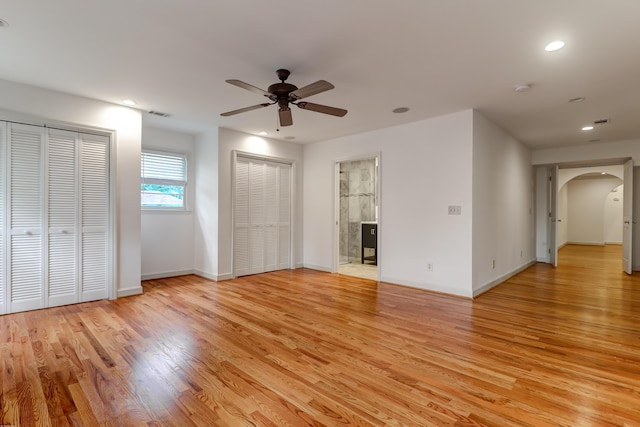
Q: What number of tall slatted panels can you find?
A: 8